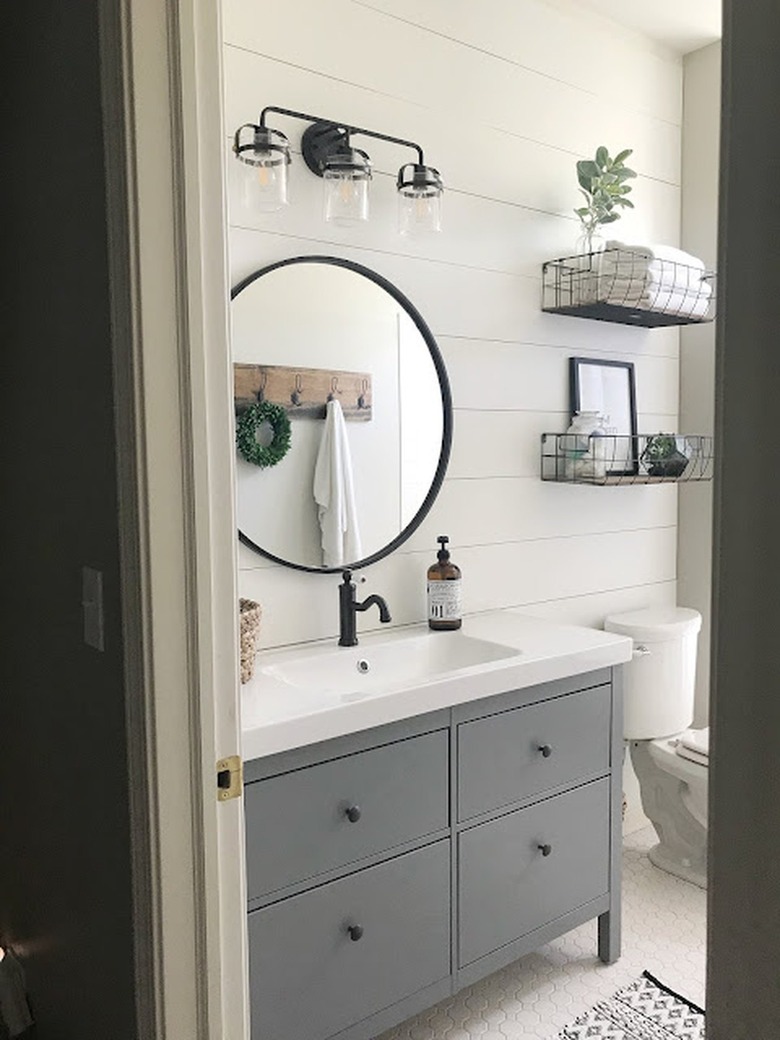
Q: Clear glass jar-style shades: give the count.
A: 3